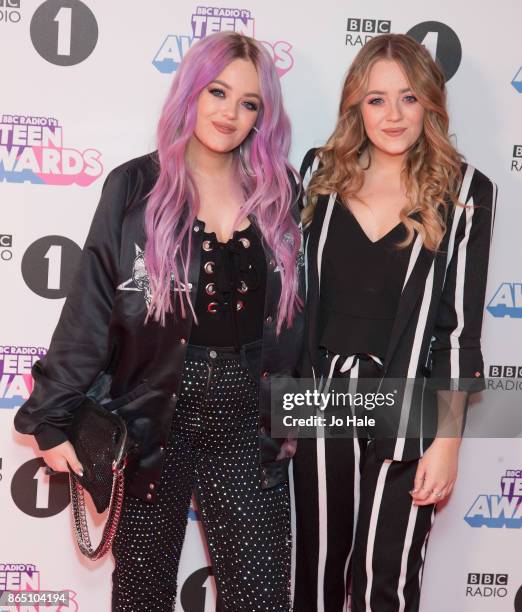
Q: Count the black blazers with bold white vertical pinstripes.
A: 1